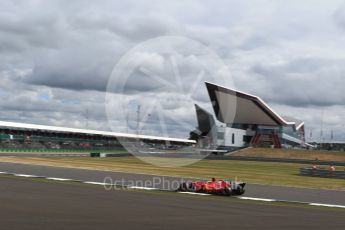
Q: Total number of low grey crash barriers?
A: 1